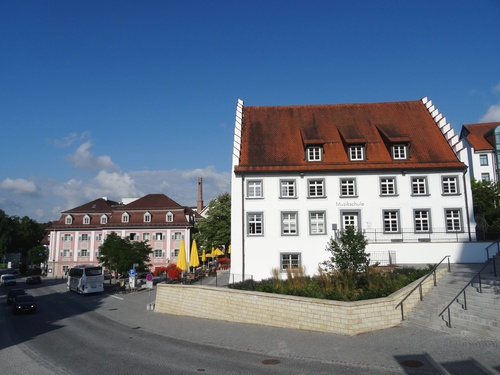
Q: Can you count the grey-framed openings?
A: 15